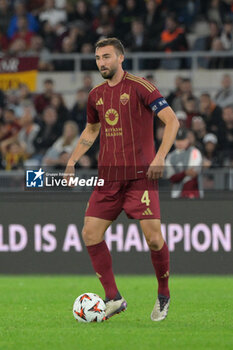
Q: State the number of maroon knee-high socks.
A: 2